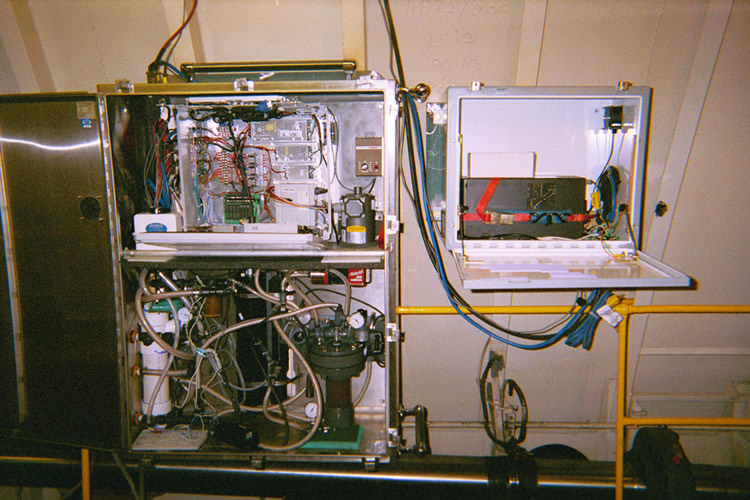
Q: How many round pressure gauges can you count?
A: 4